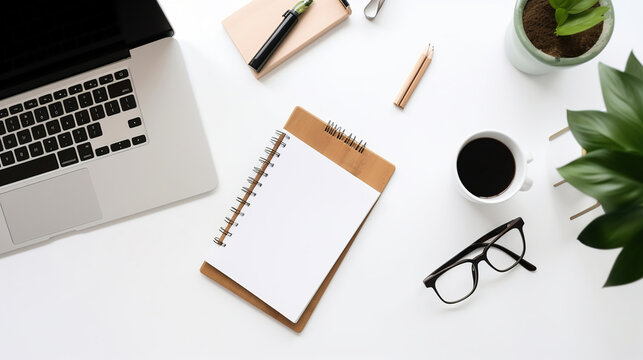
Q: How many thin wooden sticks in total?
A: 3